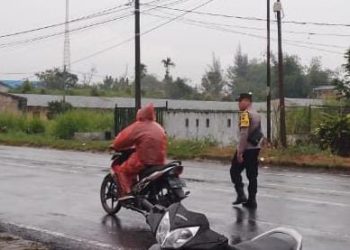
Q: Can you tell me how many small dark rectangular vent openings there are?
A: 4